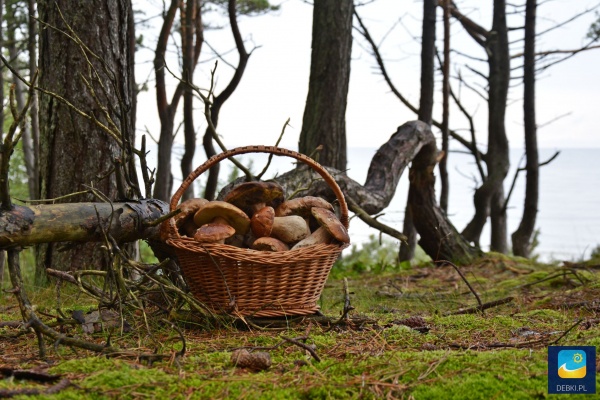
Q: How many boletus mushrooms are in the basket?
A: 8